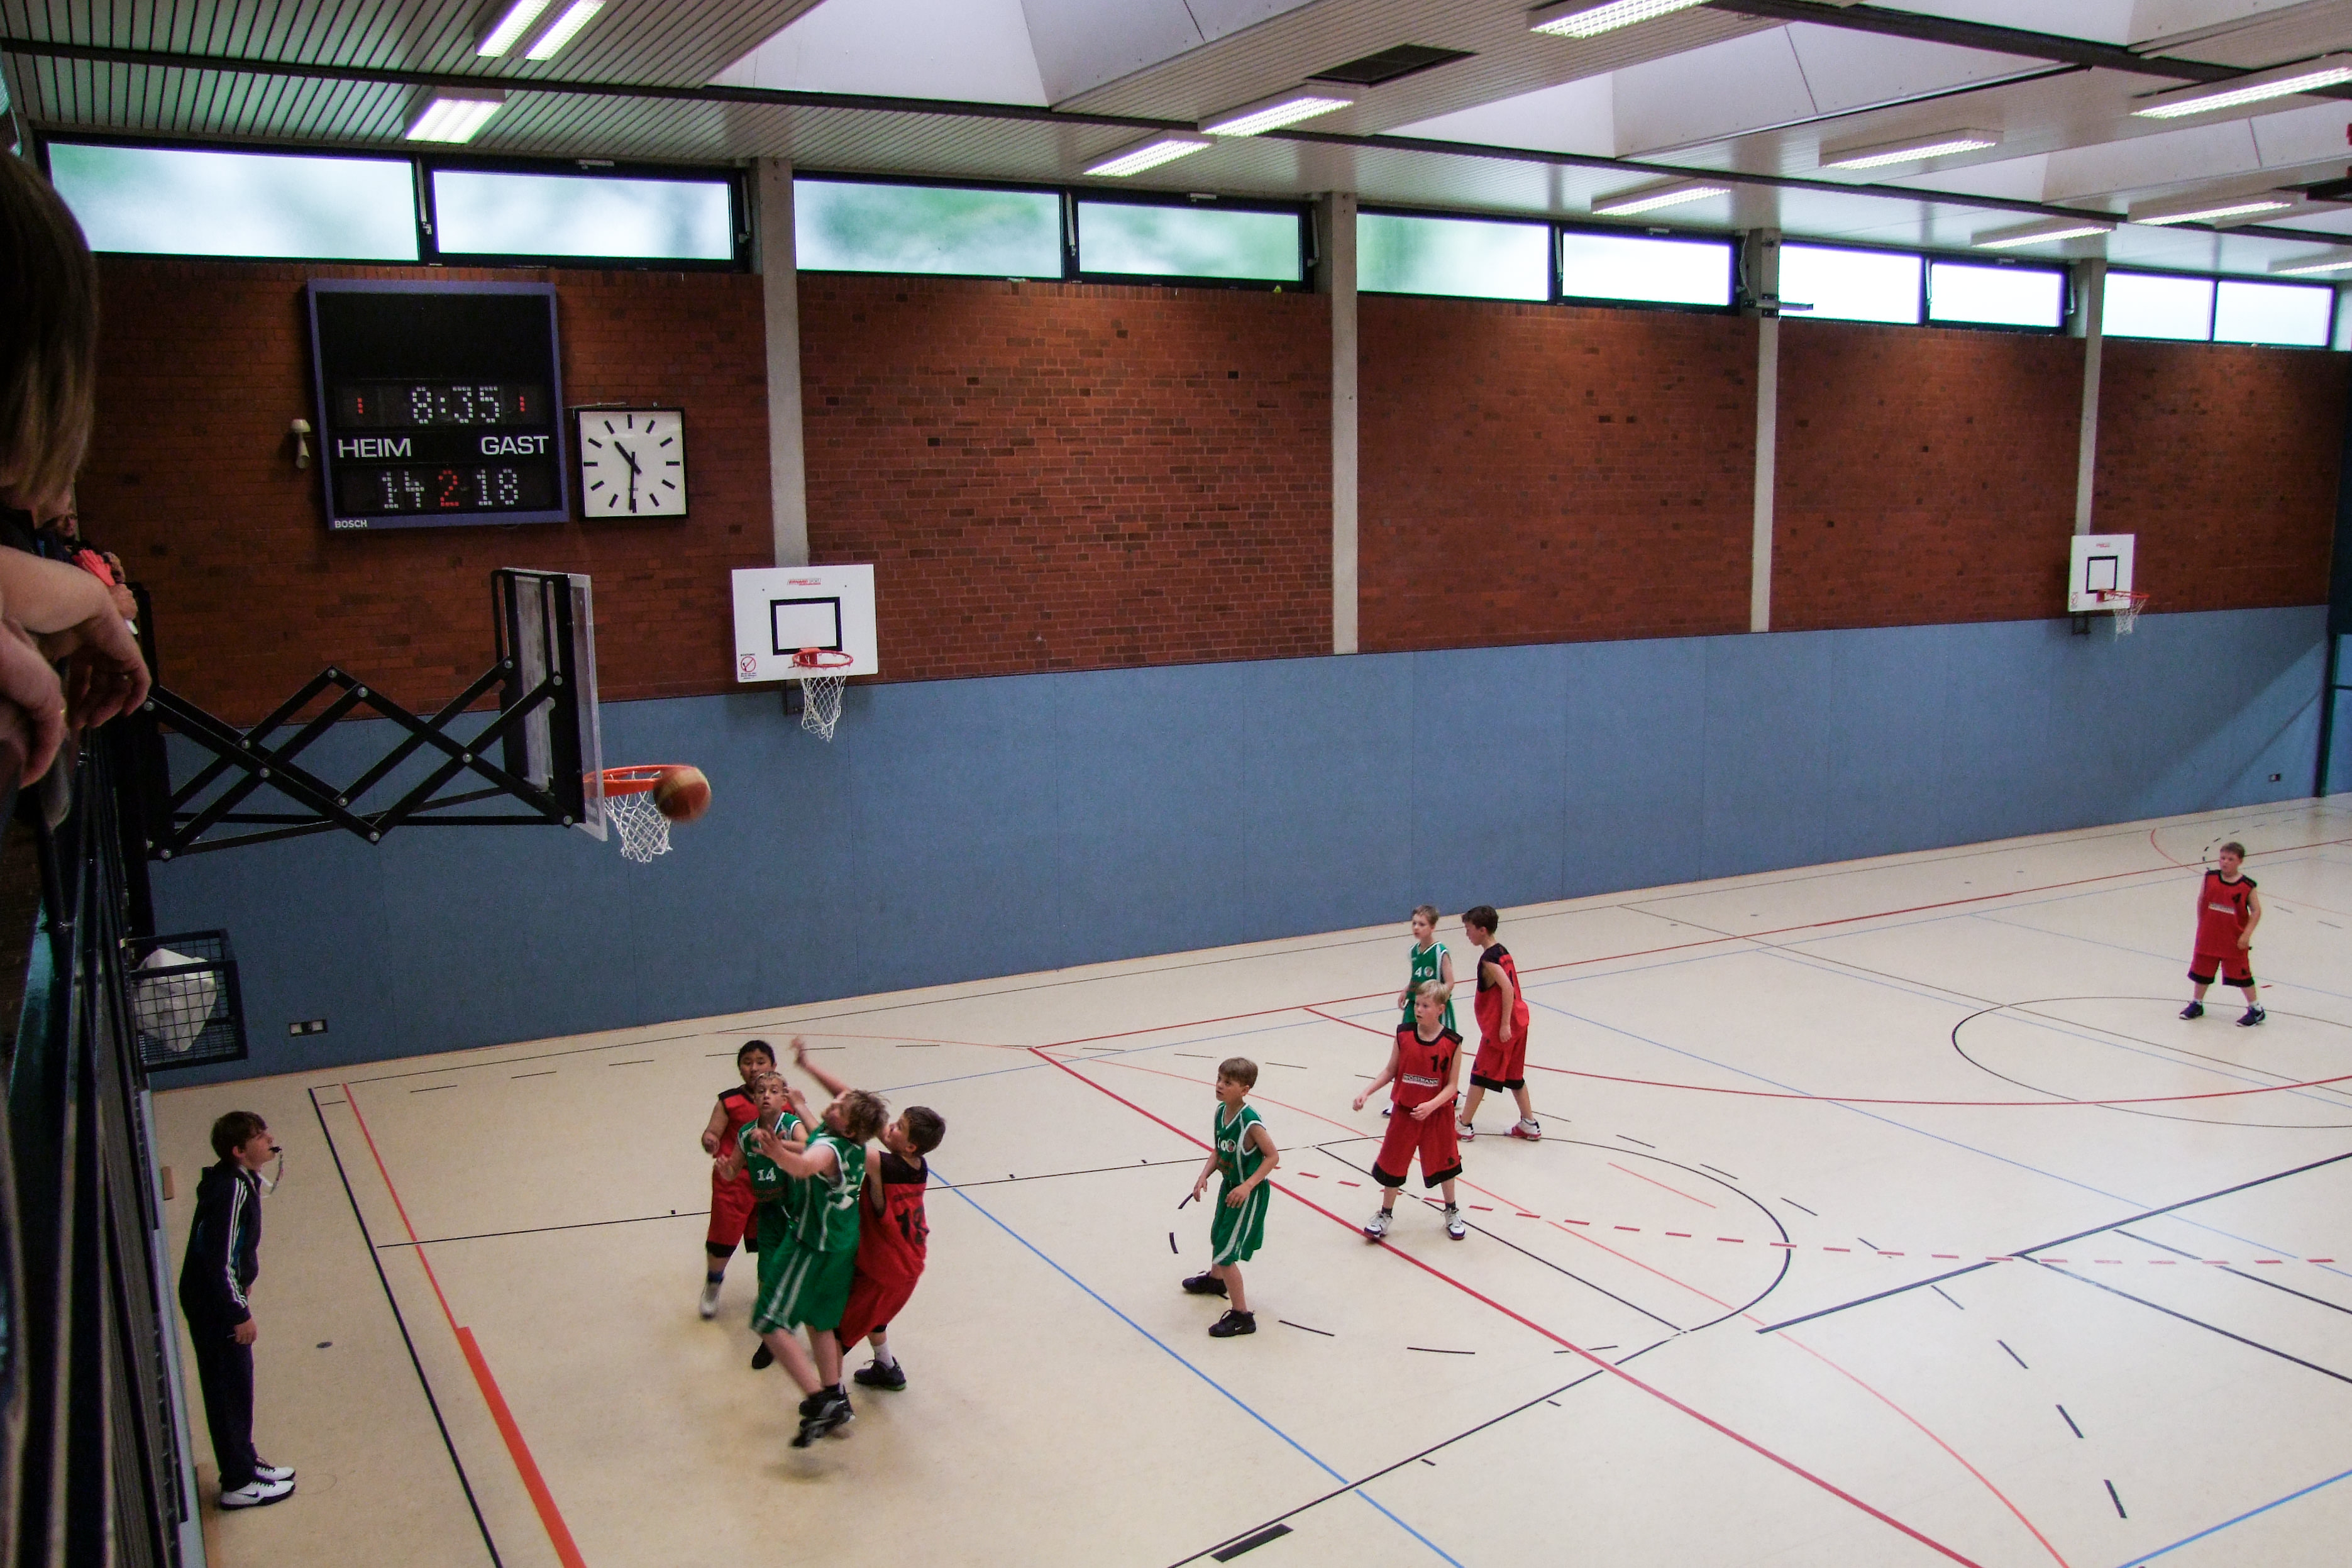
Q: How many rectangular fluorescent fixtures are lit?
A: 11